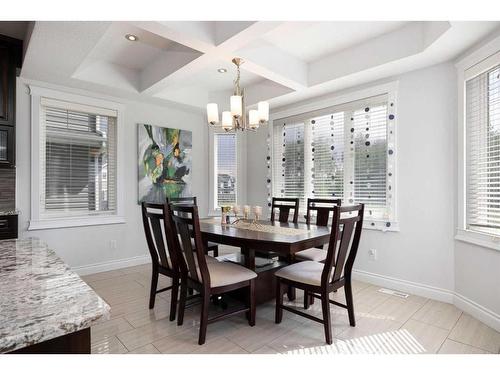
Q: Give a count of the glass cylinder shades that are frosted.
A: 5